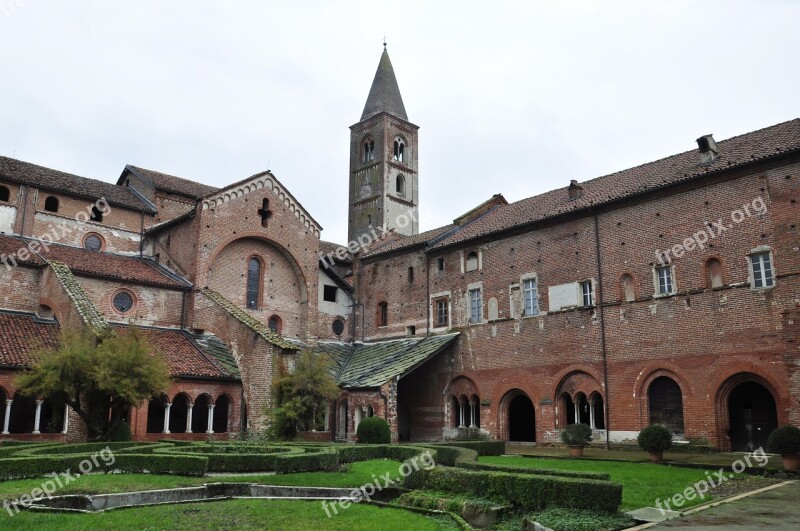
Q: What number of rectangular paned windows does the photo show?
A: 6